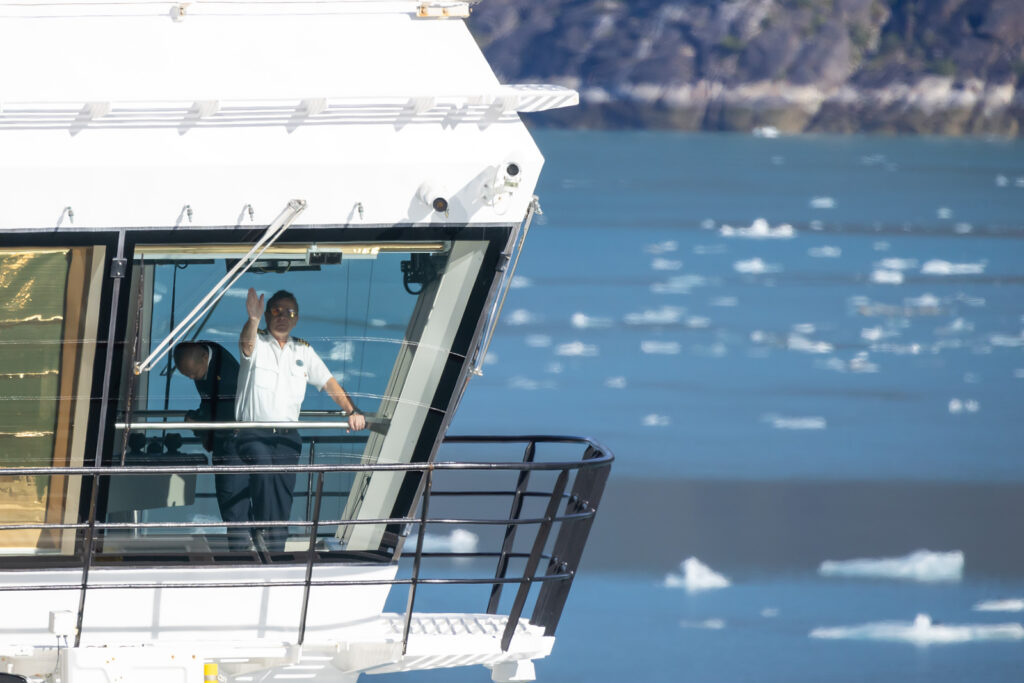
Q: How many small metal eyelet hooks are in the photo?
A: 4